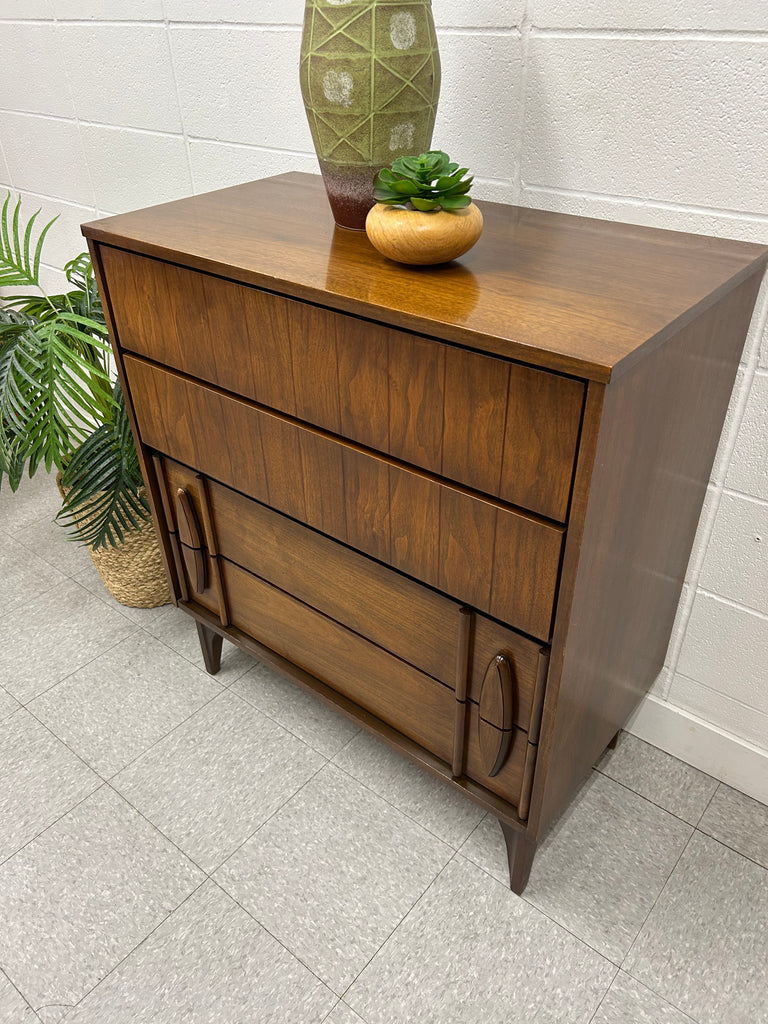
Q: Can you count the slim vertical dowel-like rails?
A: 4